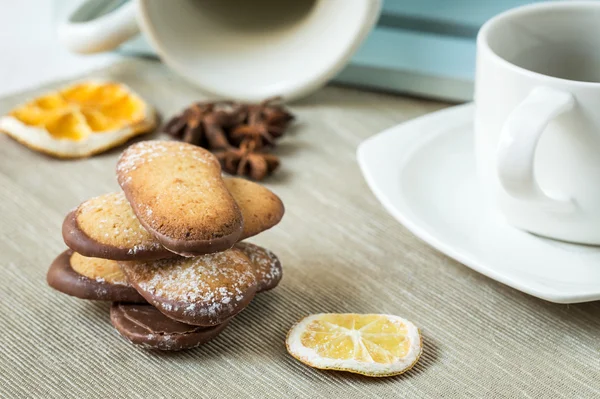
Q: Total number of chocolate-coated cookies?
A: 7